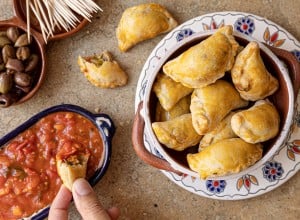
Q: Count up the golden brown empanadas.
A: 12